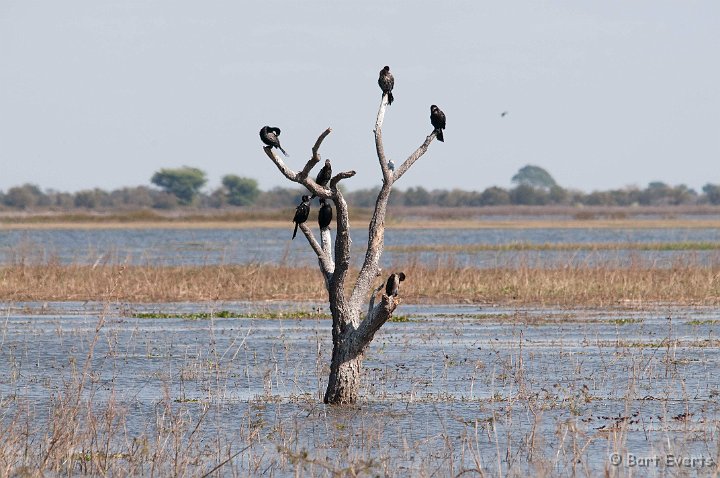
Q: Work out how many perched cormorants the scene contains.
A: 7